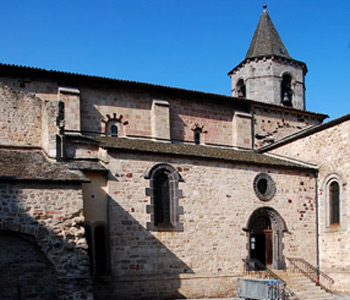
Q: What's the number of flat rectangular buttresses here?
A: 3